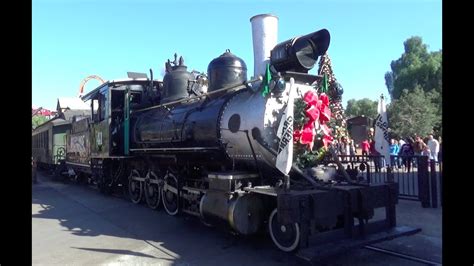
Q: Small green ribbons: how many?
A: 2